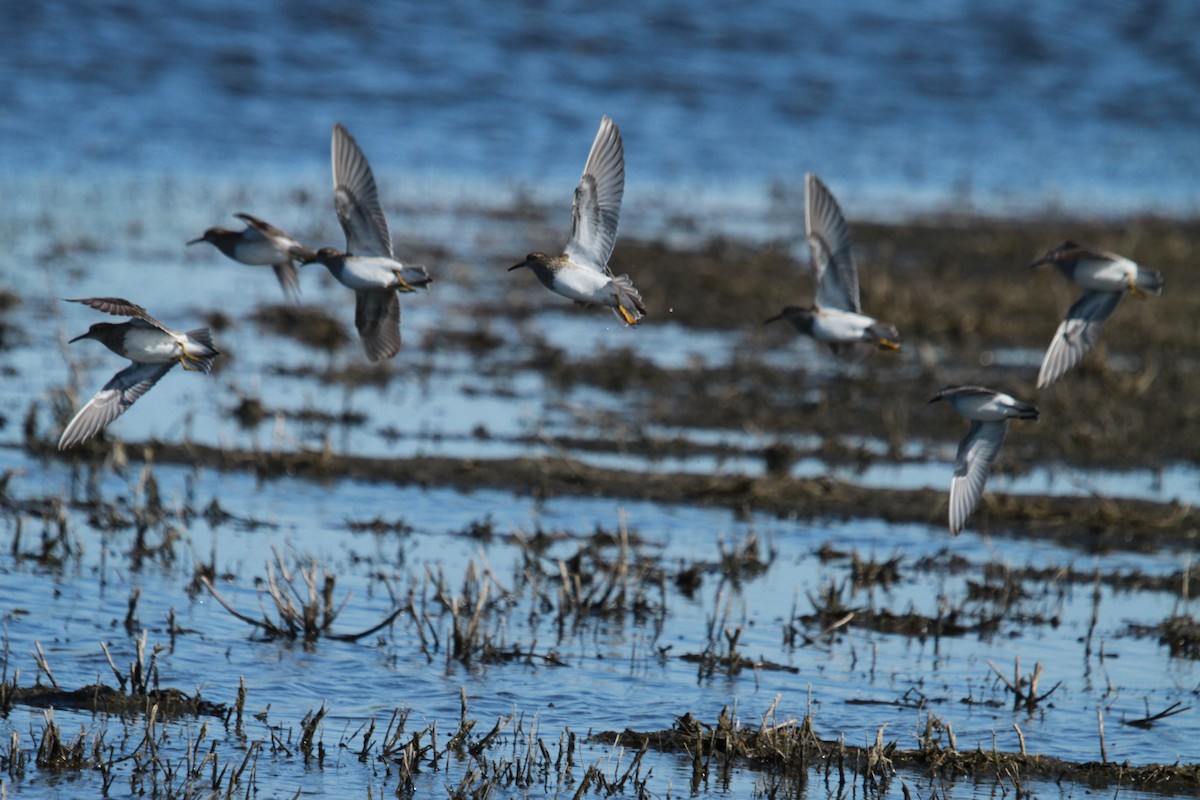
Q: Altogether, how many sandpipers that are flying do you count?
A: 7